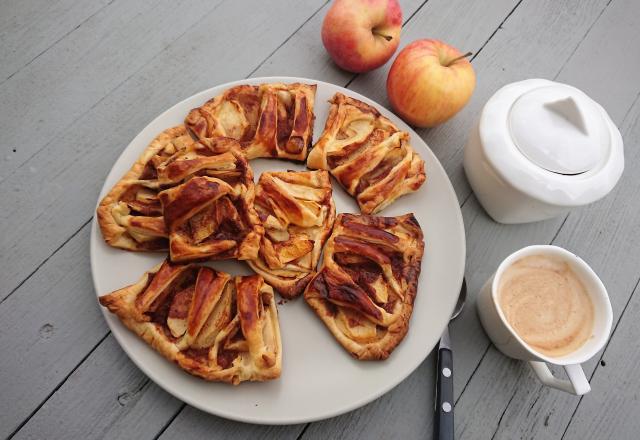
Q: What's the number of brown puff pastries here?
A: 7